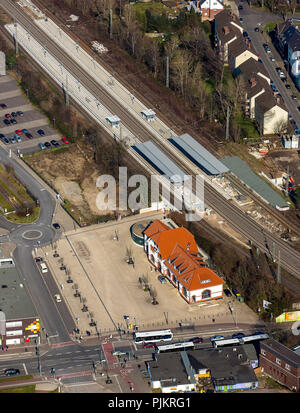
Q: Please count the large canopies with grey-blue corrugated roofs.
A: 2